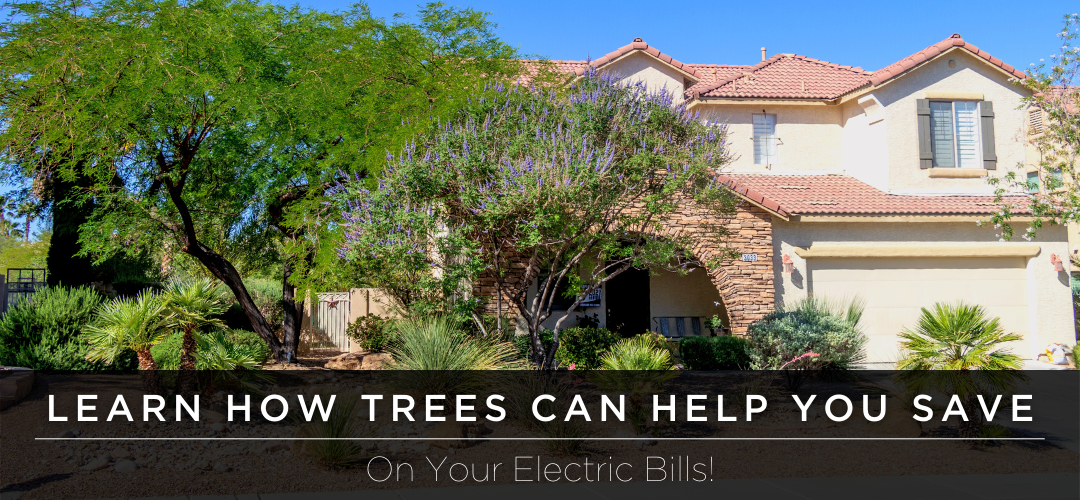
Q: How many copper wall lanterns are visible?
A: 2